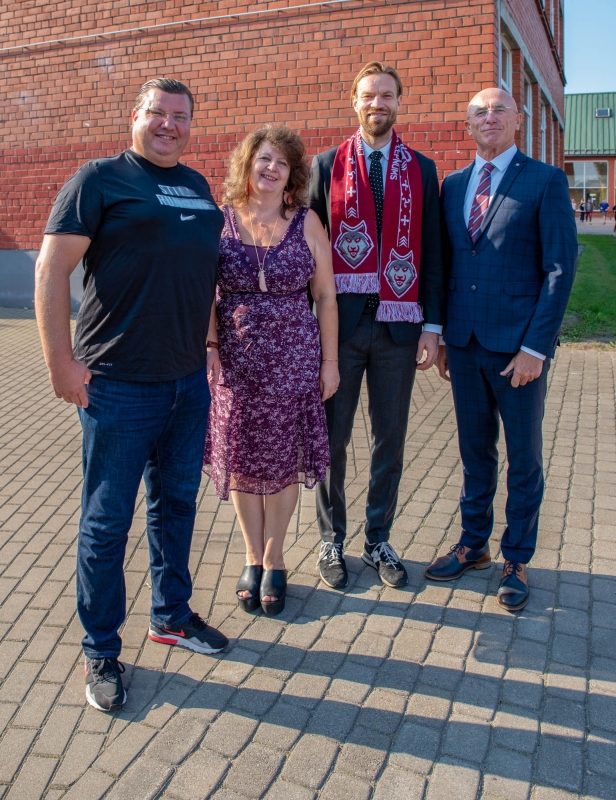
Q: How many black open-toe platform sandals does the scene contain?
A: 2